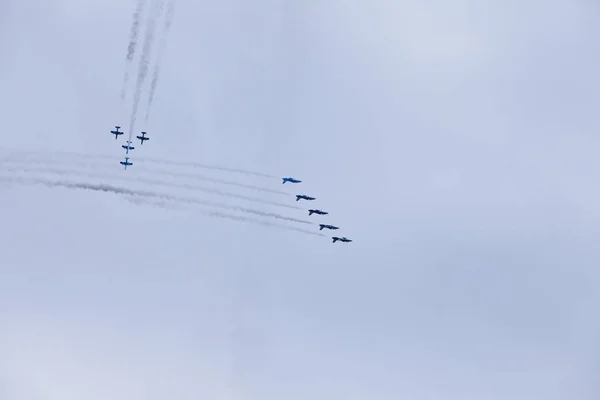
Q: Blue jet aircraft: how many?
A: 9